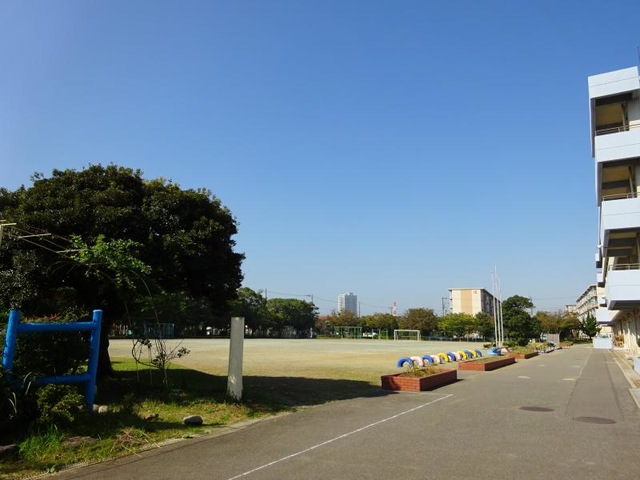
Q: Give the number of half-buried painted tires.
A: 11